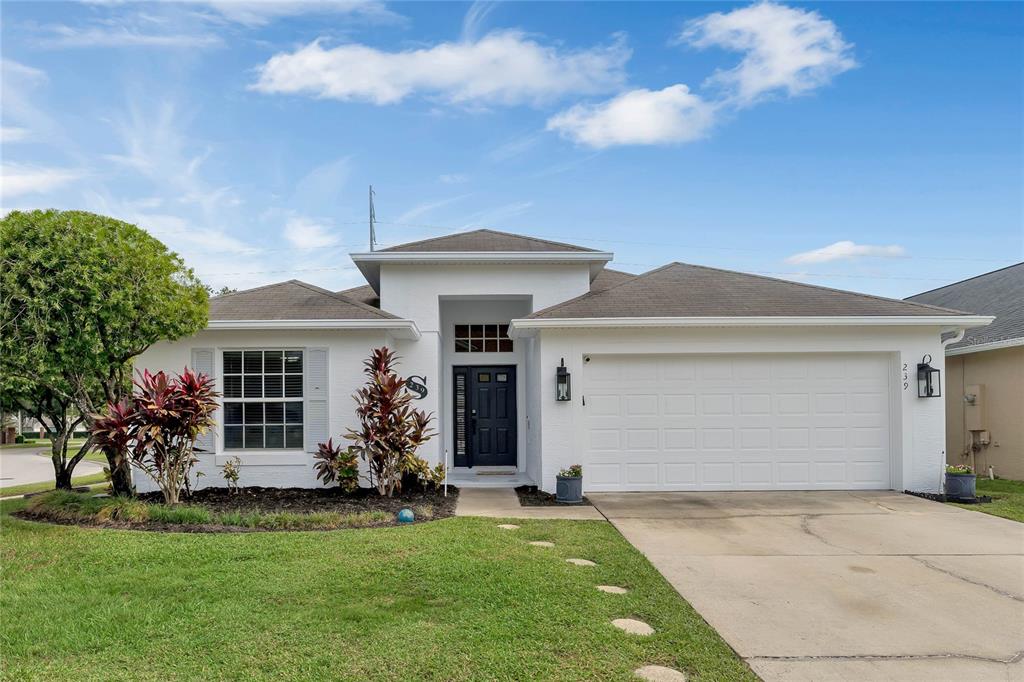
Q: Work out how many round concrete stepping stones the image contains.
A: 6